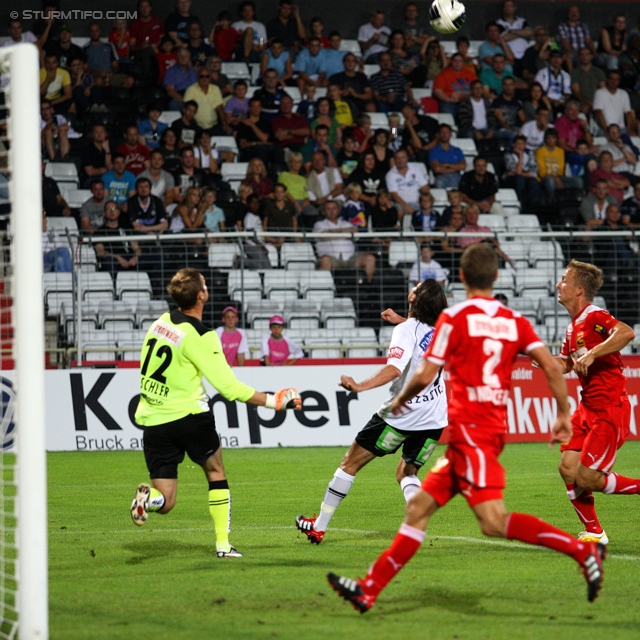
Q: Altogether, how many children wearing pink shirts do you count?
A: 2